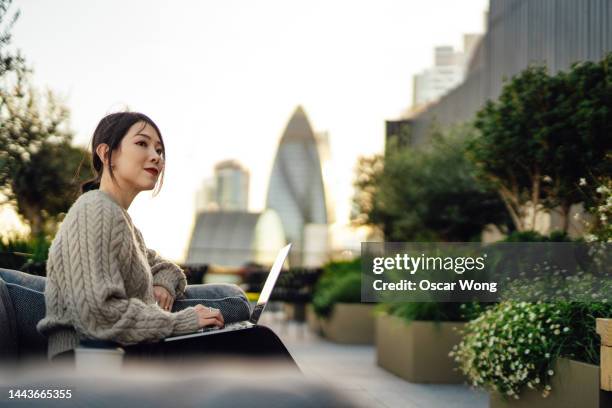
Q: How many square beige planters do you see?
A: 3